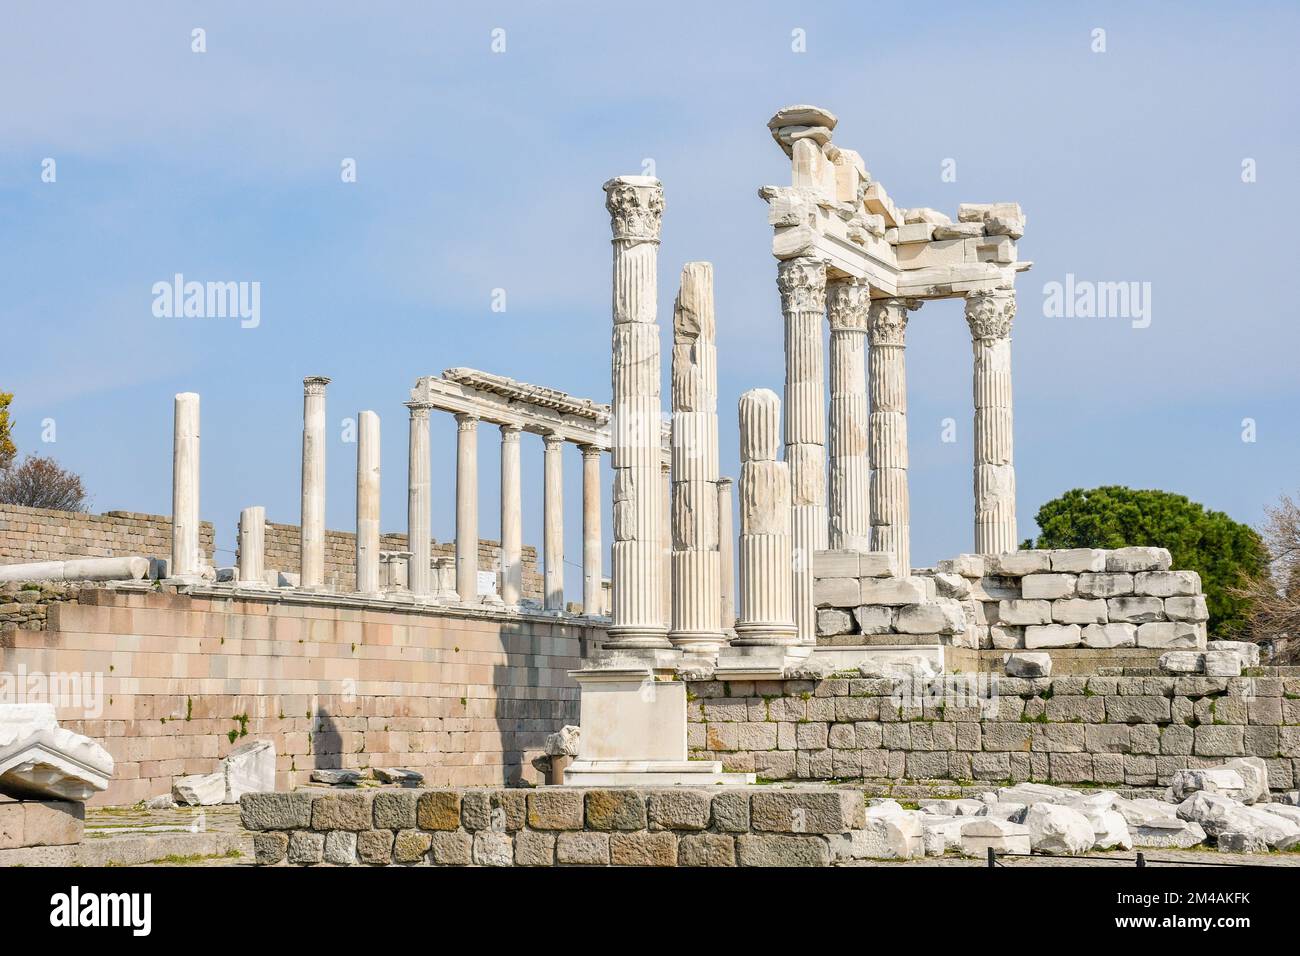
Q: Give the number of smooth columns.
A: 11